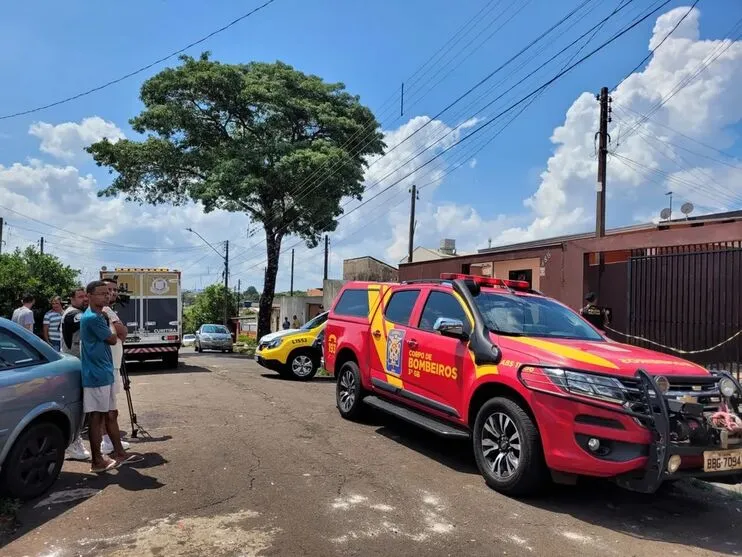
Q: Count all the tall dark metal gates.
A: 1